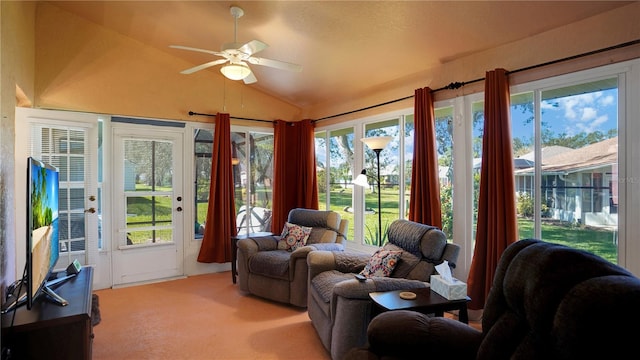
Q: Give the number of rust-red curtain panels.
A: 5